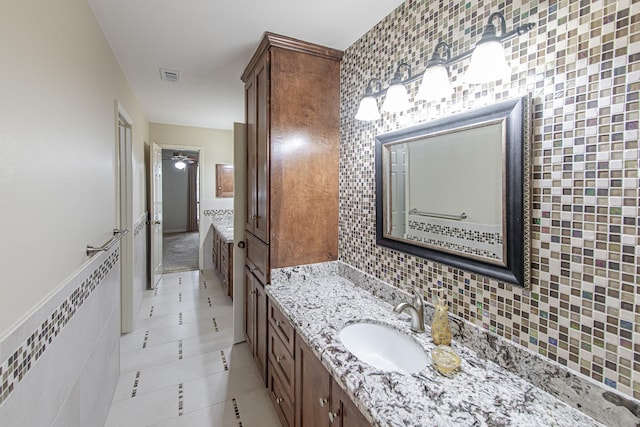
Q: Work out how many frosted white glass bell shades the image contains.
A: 4